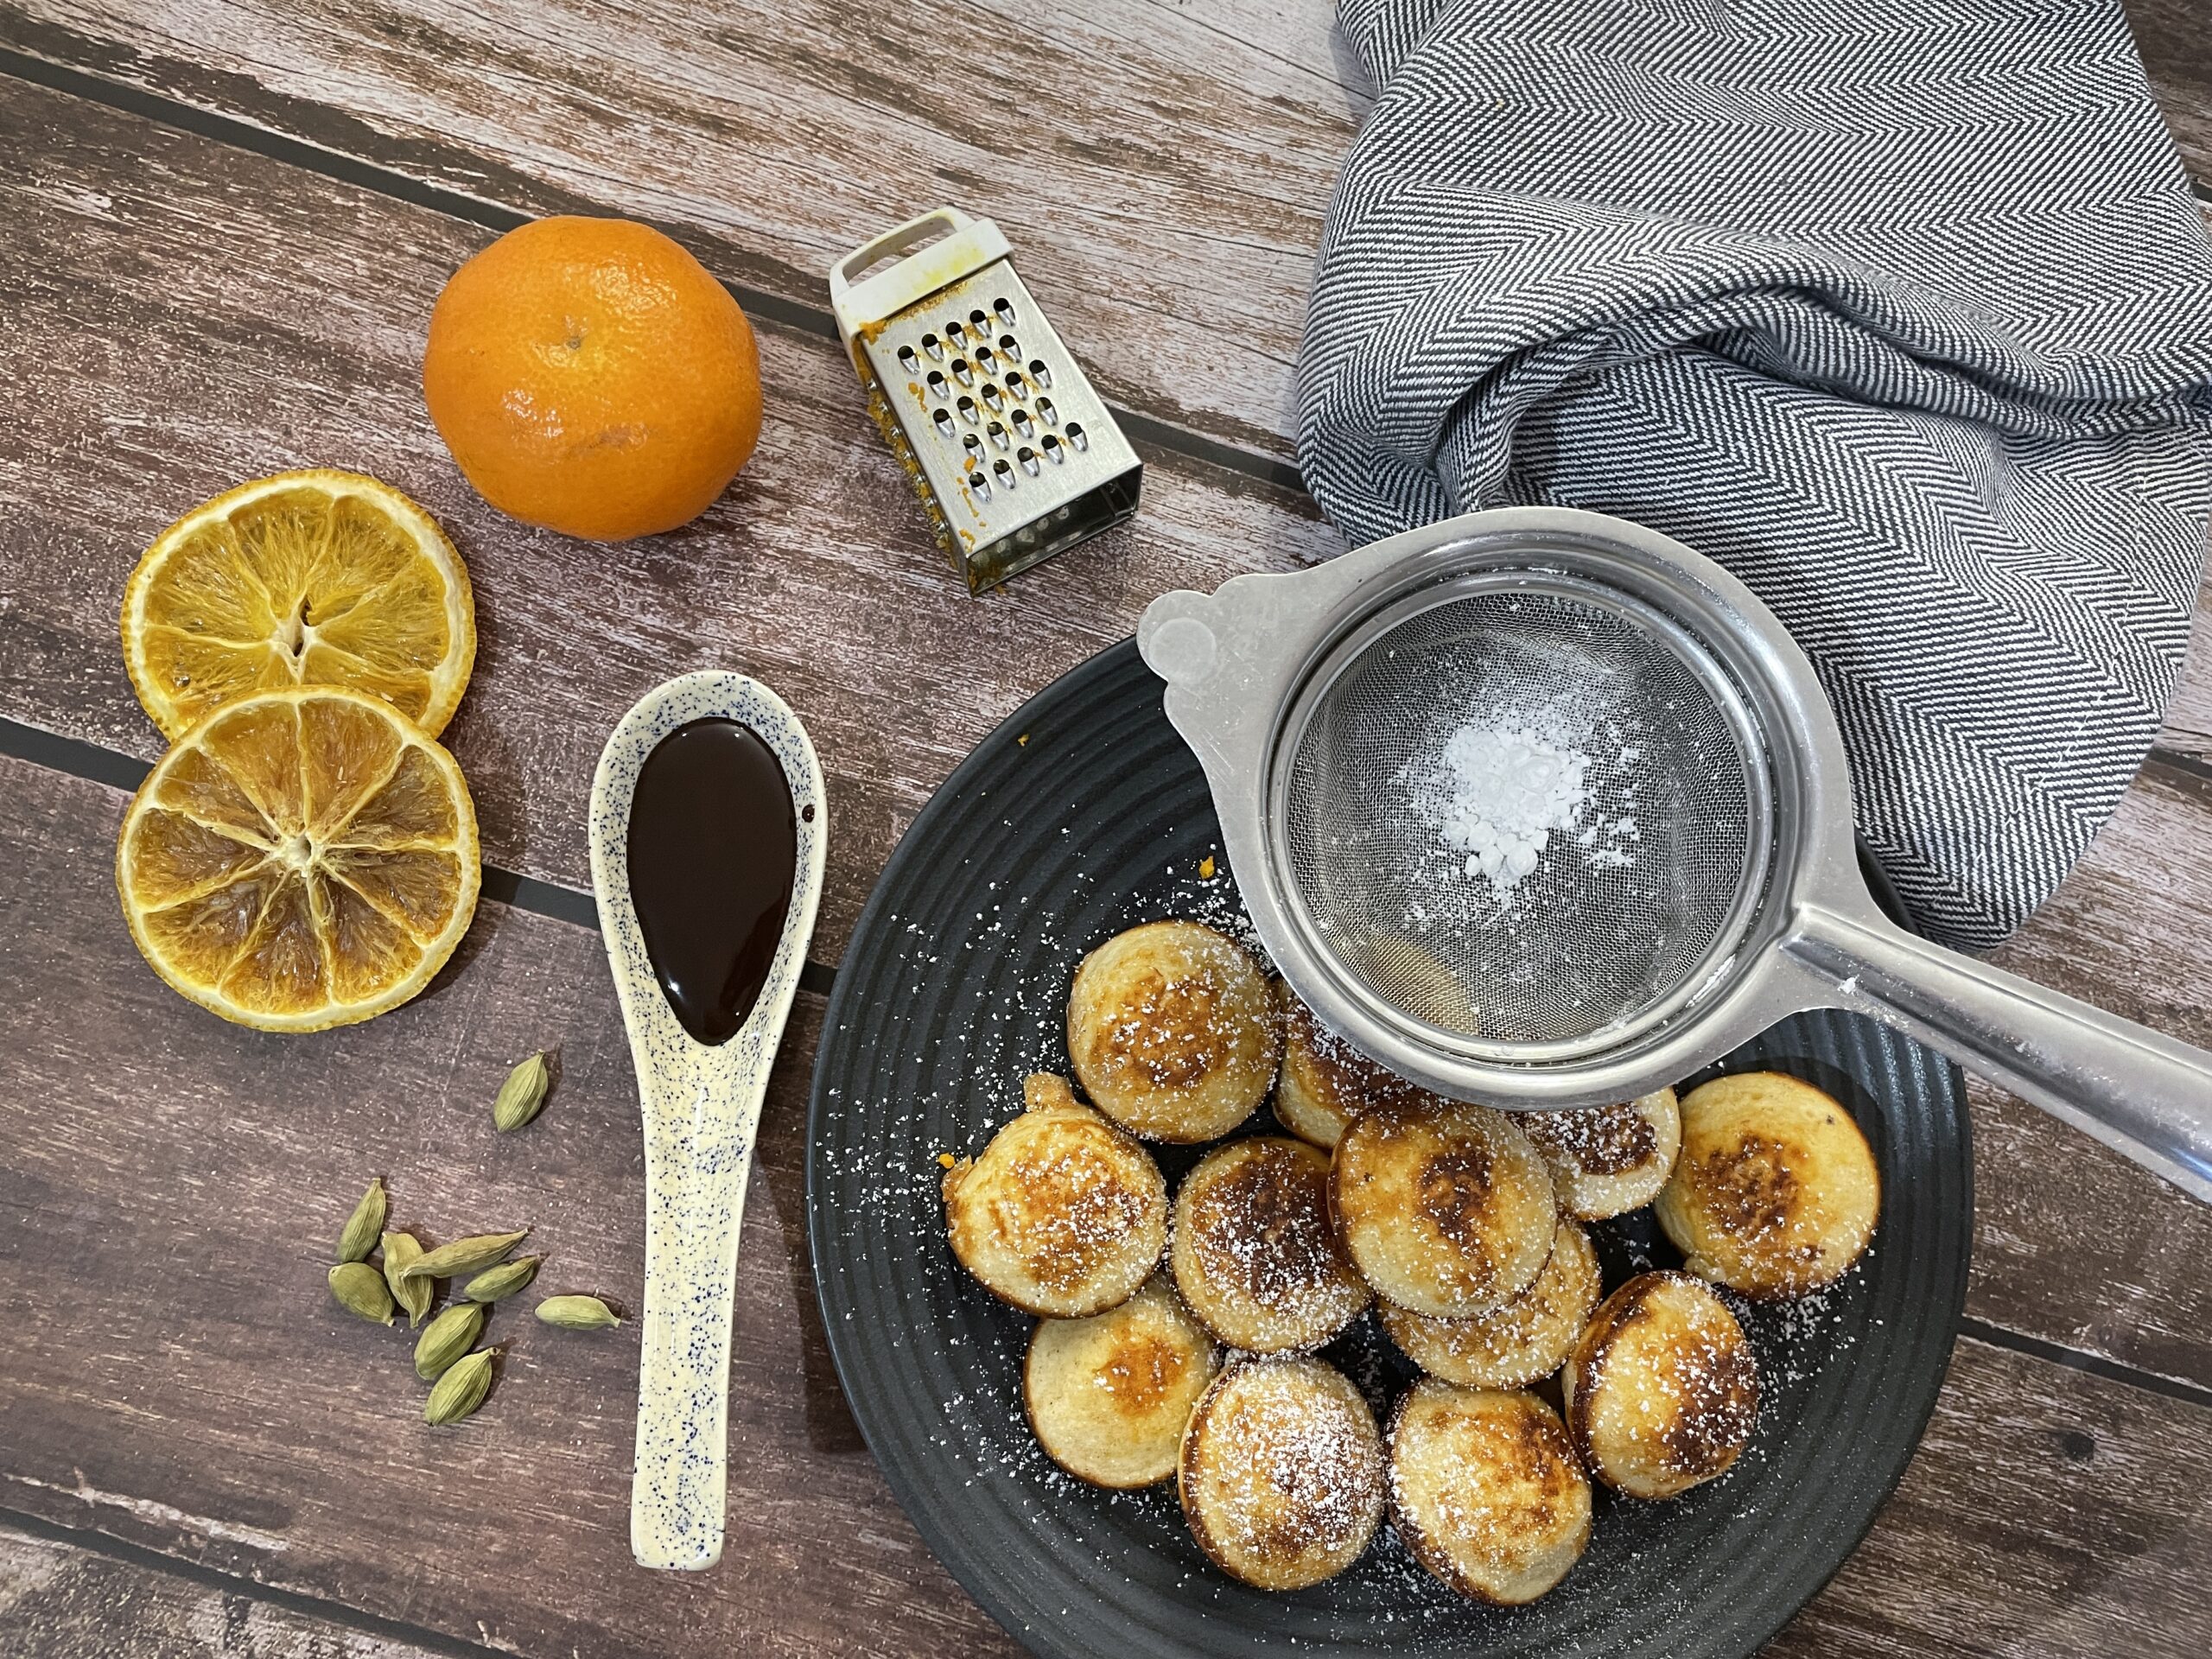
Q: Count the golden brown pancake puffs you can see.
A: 12